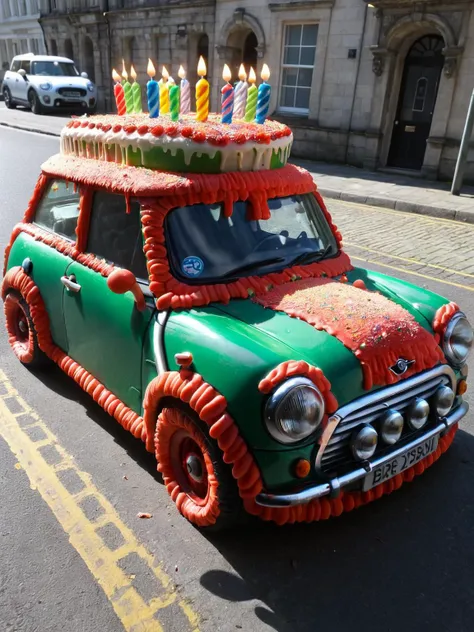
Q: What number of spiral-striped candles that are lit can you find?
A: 11